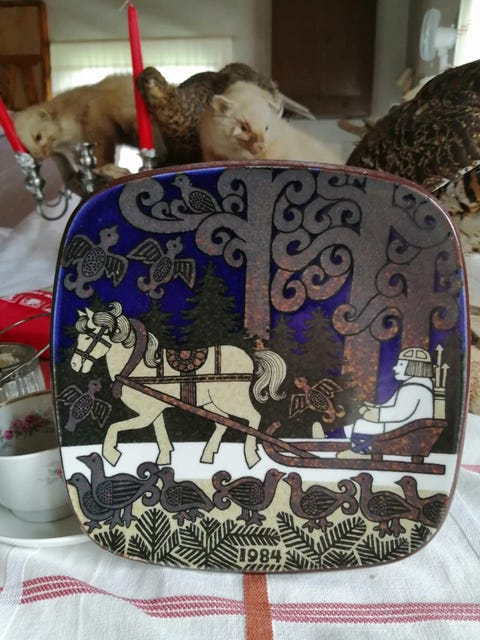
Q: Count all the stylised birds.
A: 12